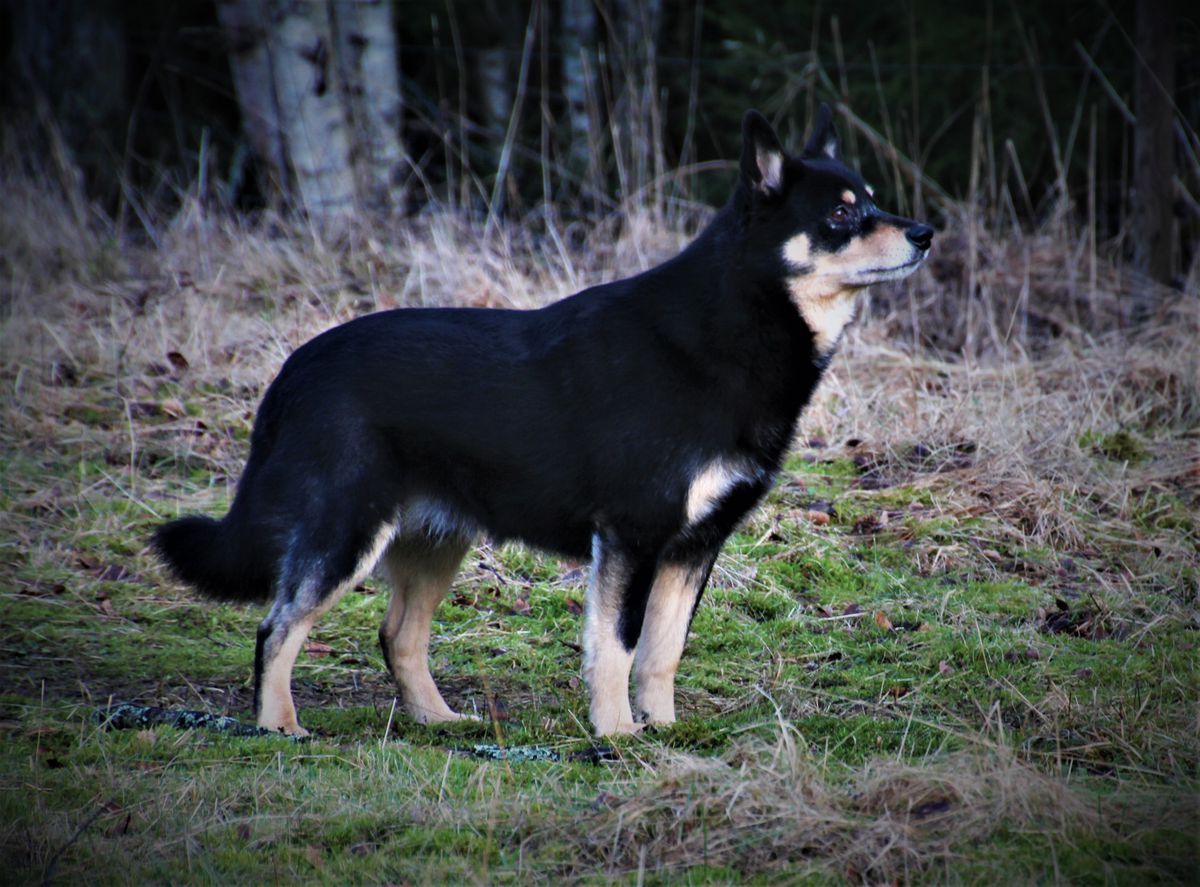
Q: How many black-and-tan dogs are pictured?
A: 1